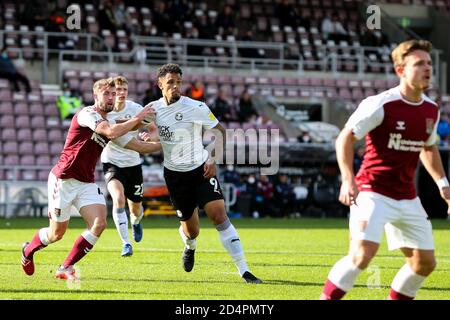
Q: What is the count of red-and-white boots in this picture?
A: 2